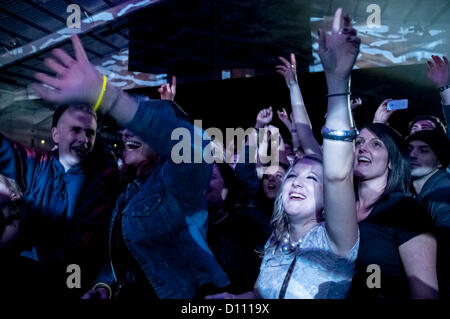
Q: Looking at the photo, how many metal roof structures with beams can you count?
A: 1